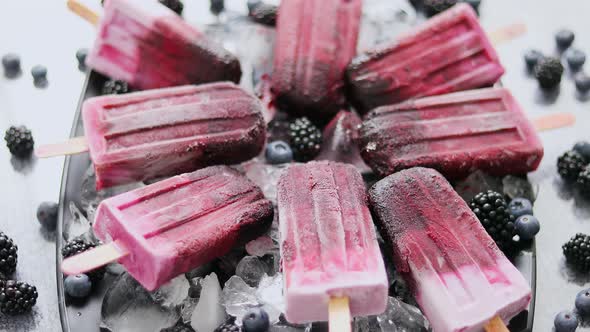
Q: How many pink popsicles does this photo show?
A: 8